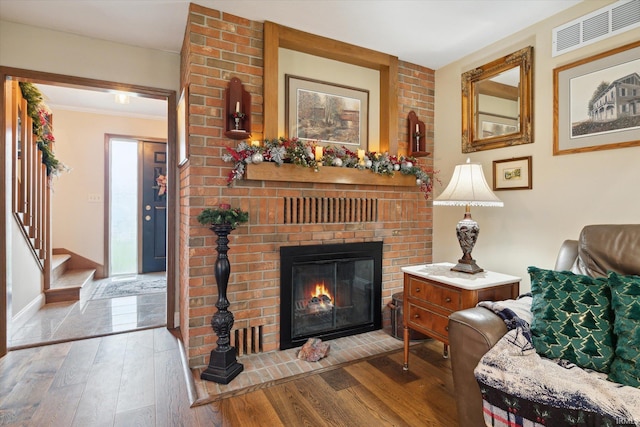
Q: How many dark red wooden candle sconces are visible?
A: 2